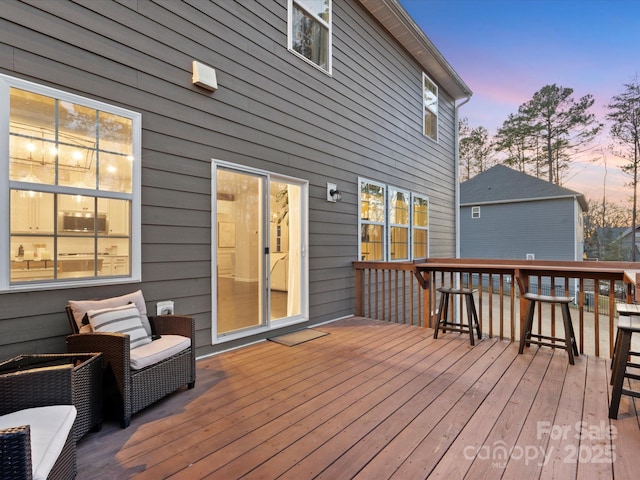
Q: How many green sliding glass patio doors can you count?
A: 0